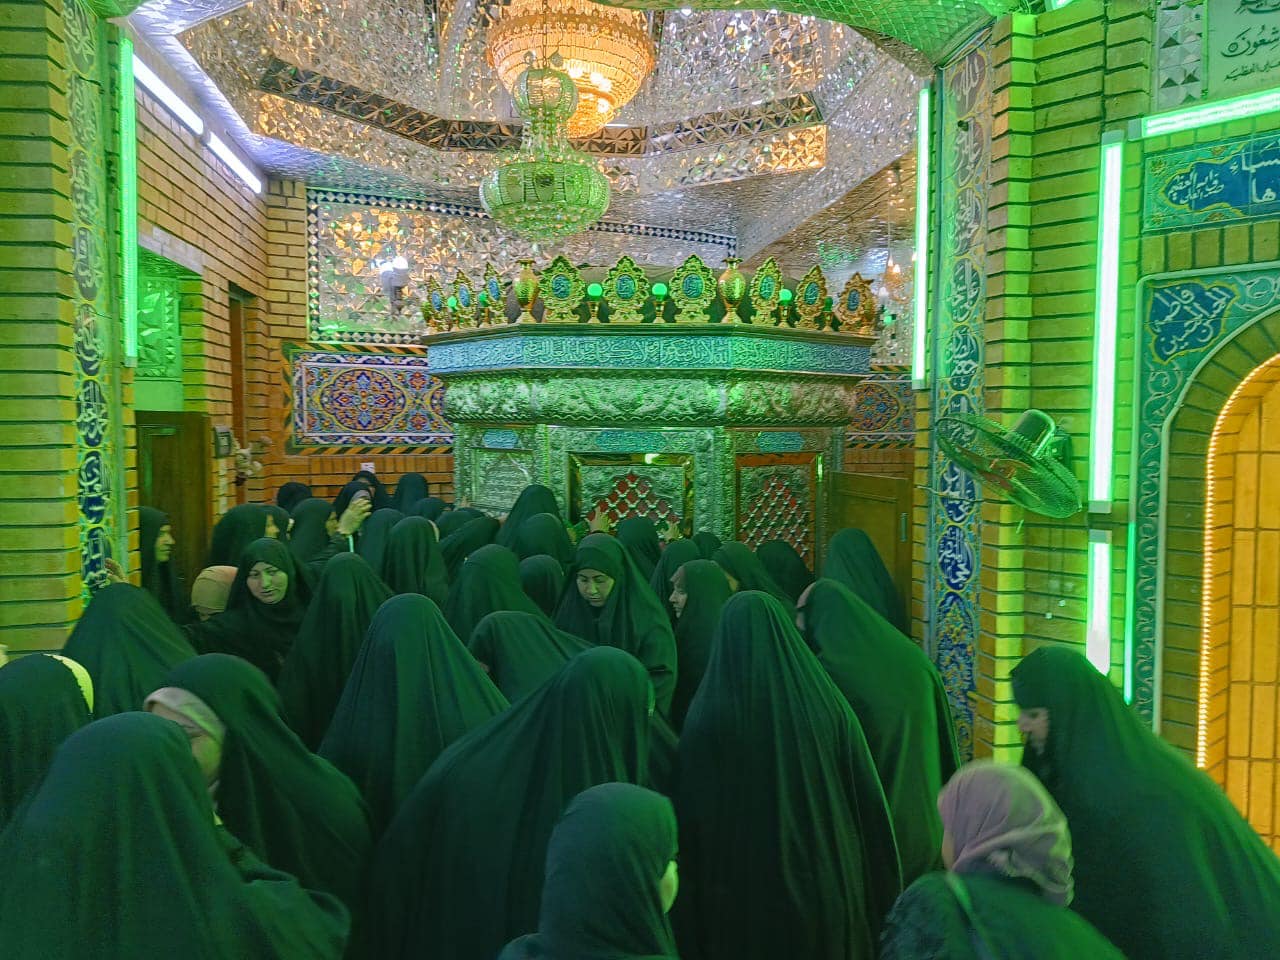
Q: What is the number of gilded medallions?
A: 9